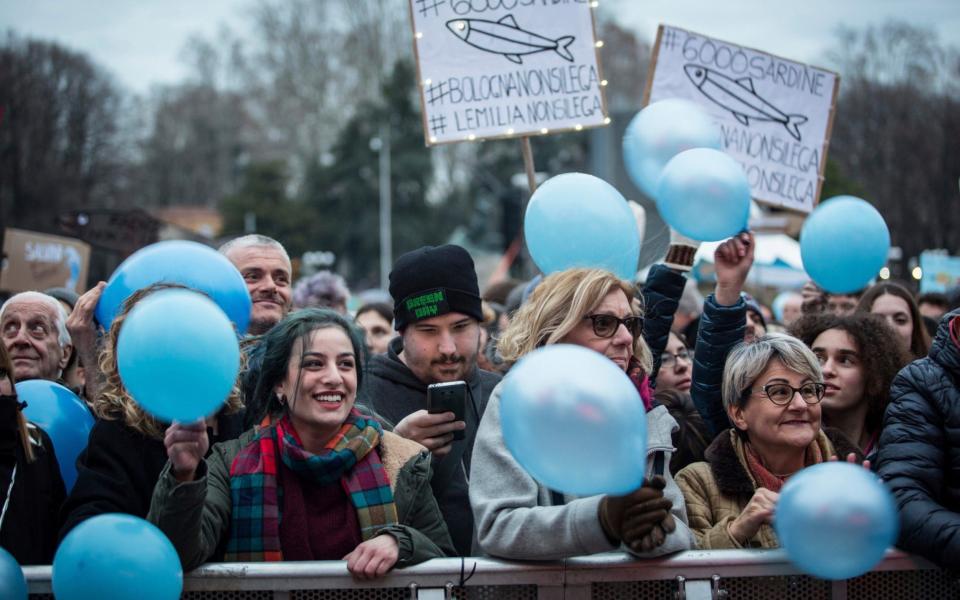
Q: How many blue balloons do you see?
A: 11